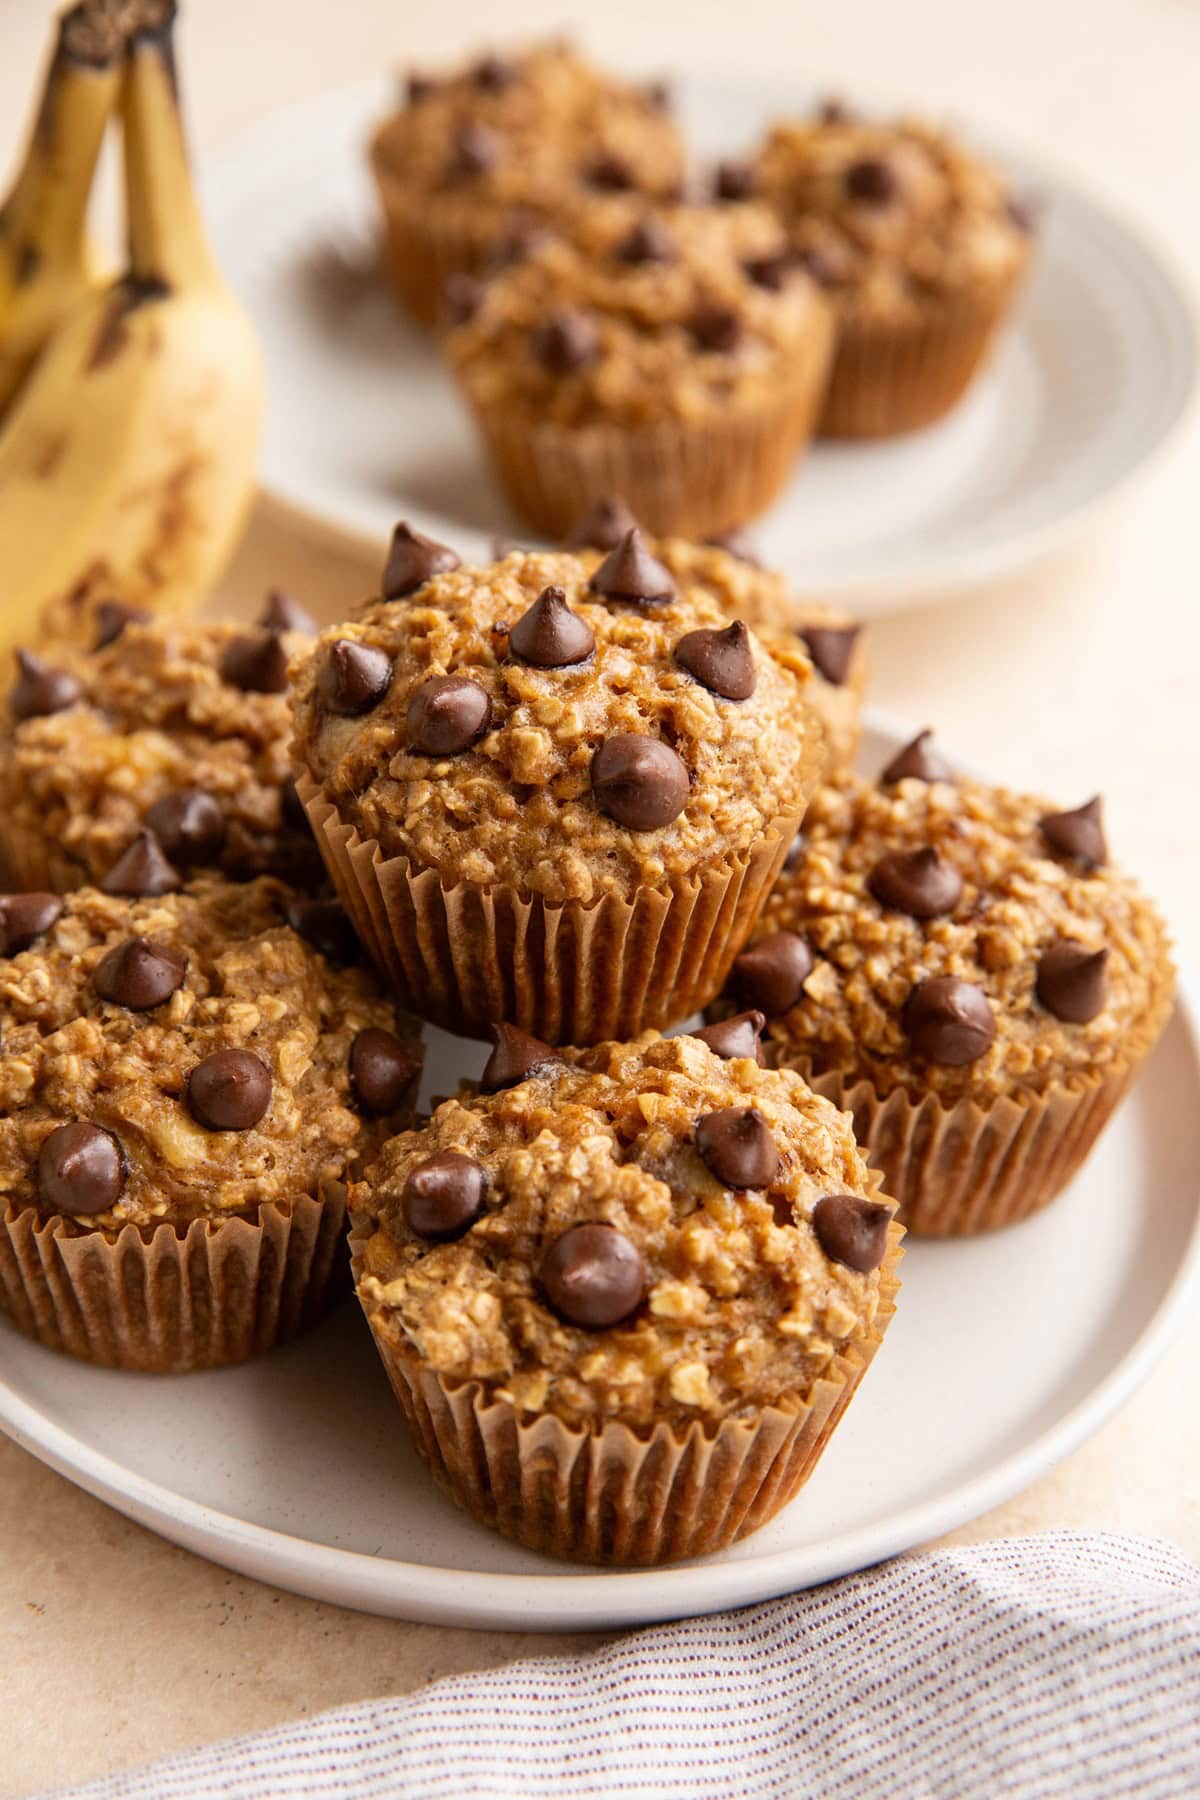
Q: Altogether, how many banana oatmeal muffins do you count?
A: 9